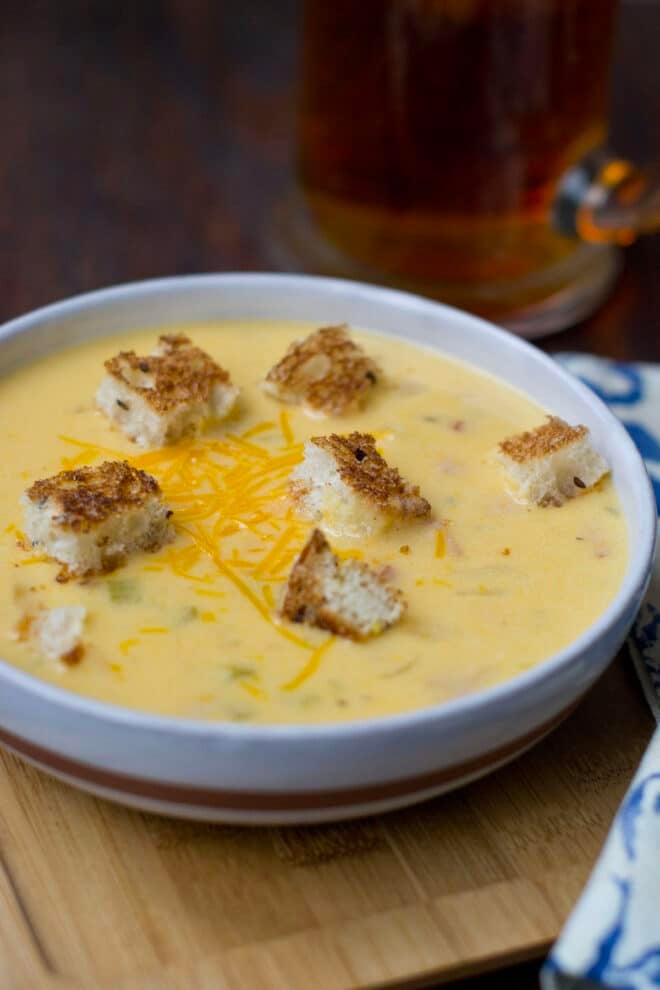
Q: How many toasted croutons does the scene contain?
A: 7